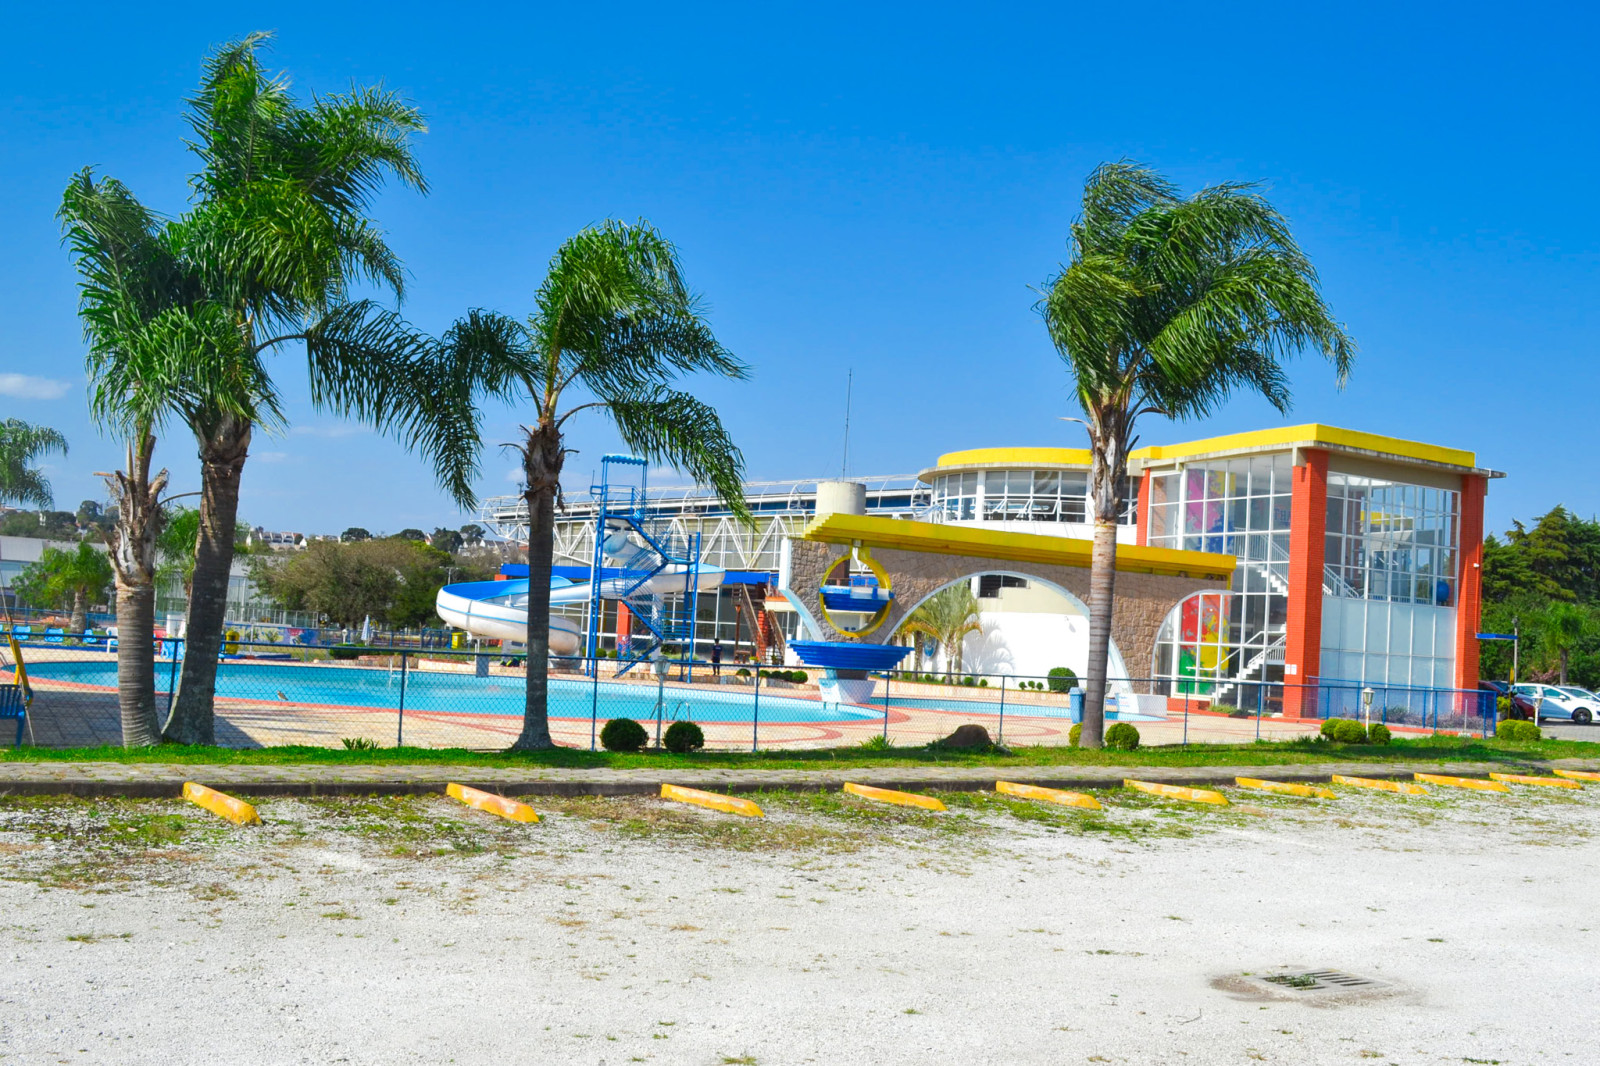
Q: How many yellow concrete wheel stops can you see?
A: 11